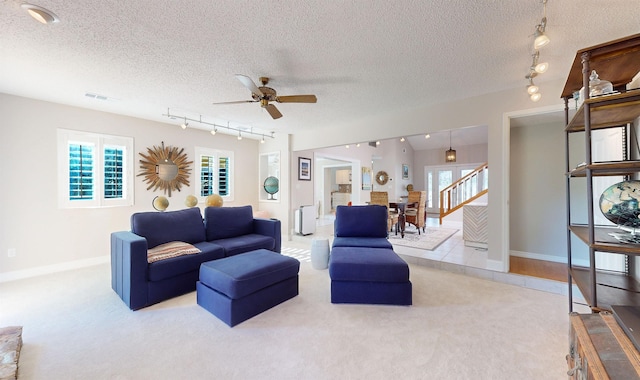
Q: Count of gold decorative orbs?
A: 3